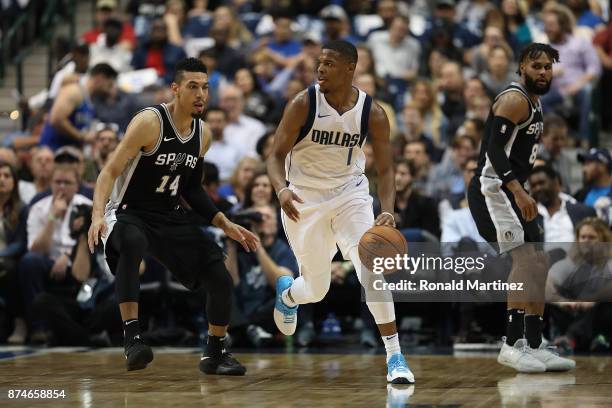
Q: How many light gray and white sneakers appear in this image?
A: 2